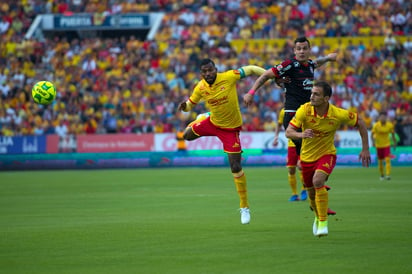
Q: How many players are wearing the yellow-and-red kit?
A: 4